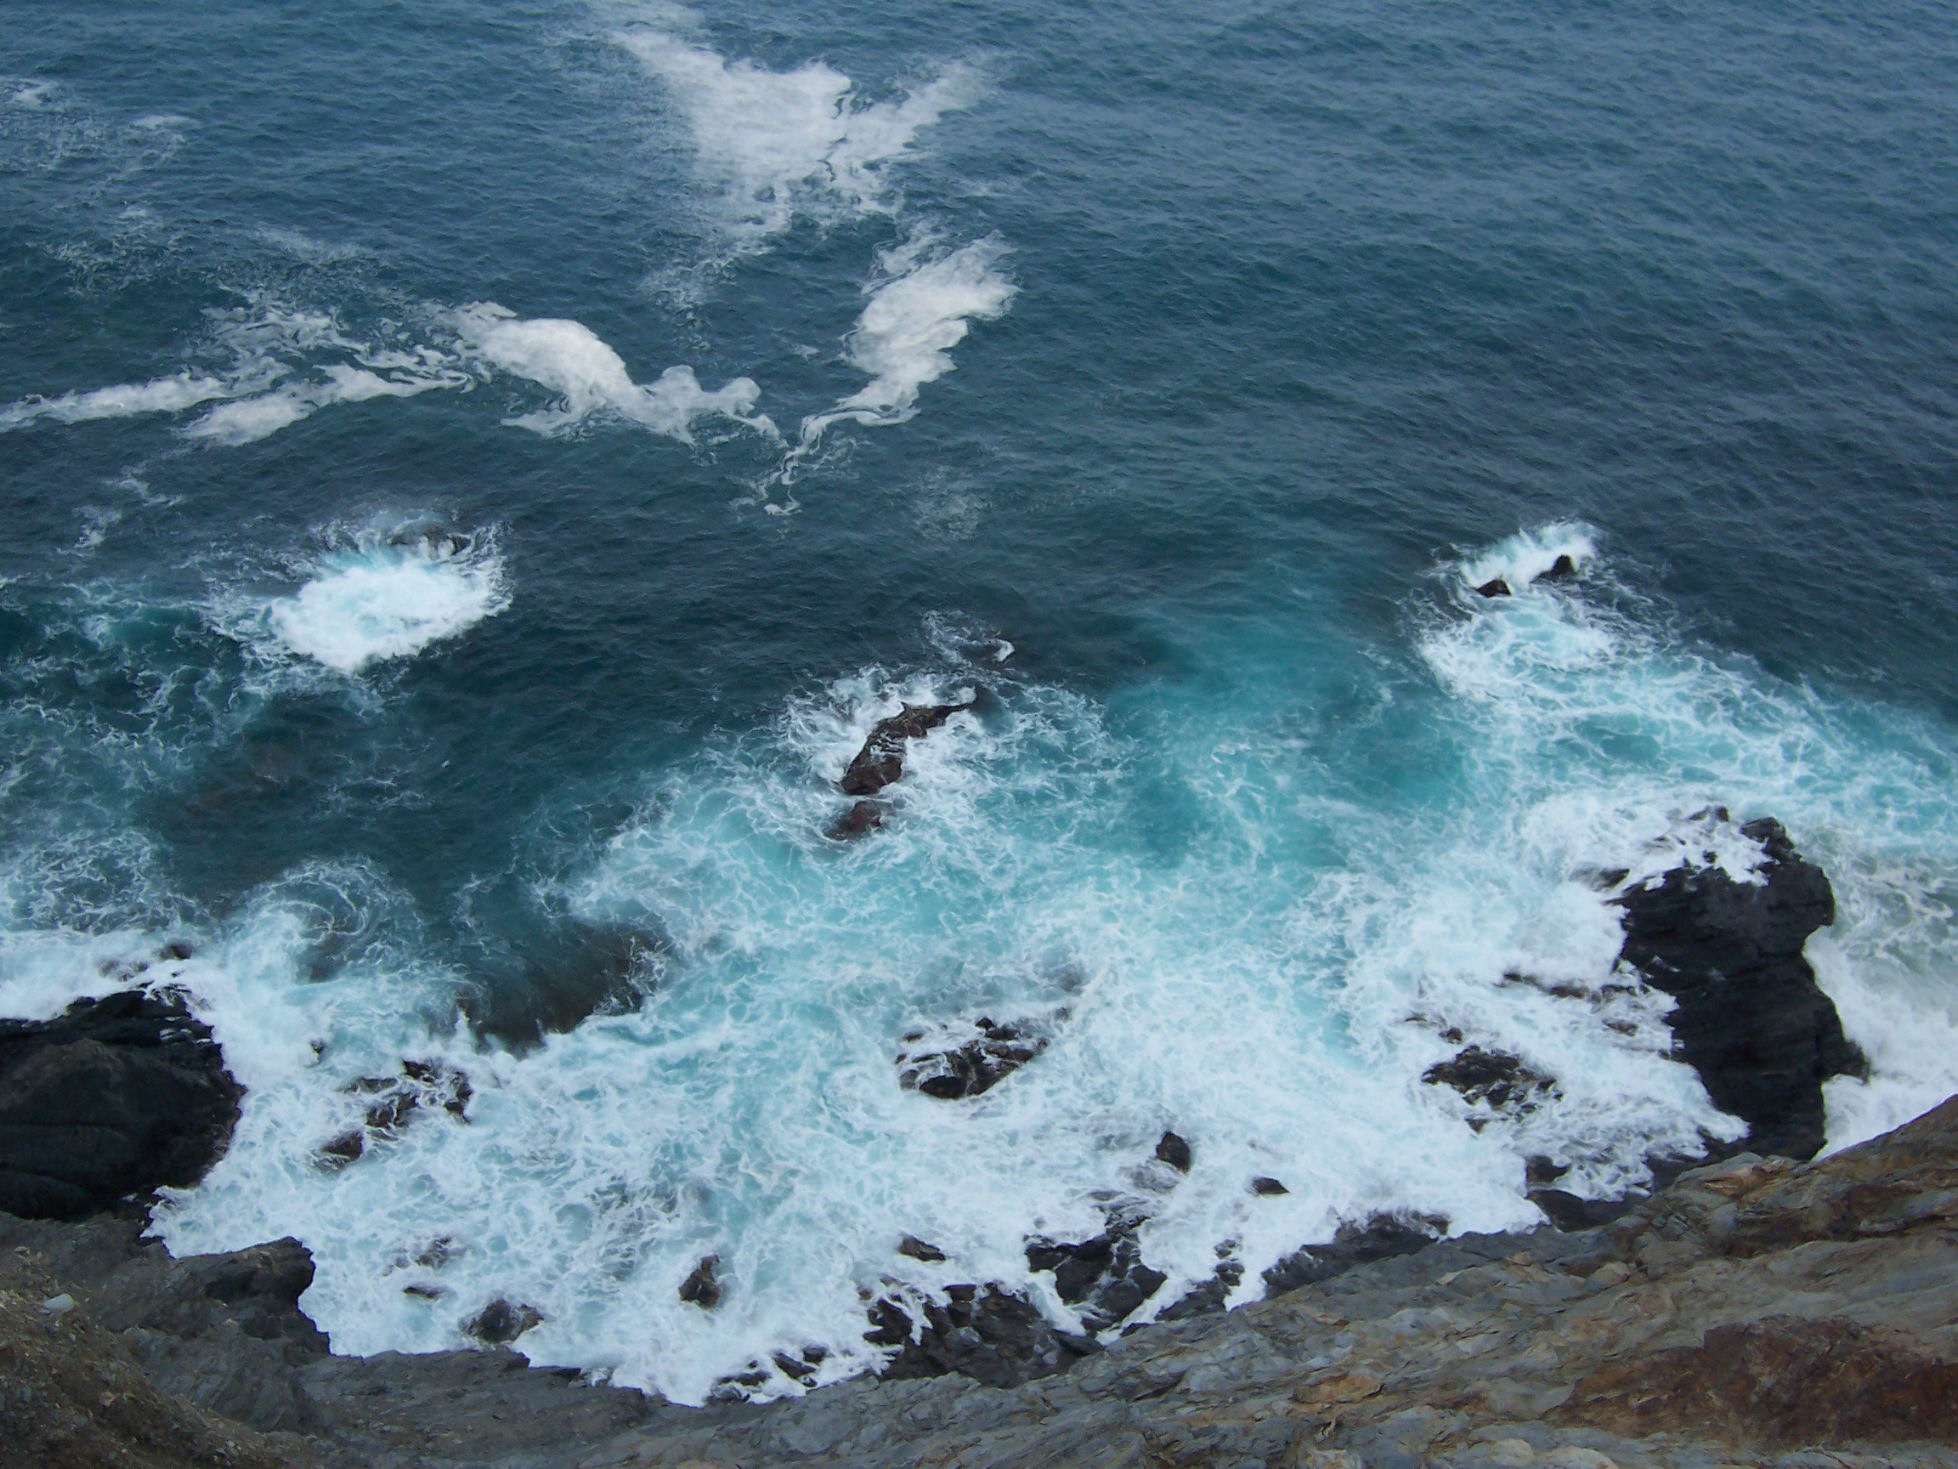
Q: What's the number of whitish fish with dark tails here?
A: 0